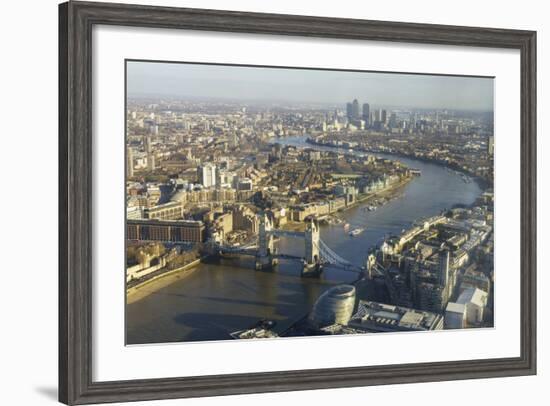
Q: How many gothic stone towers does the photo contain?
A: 2